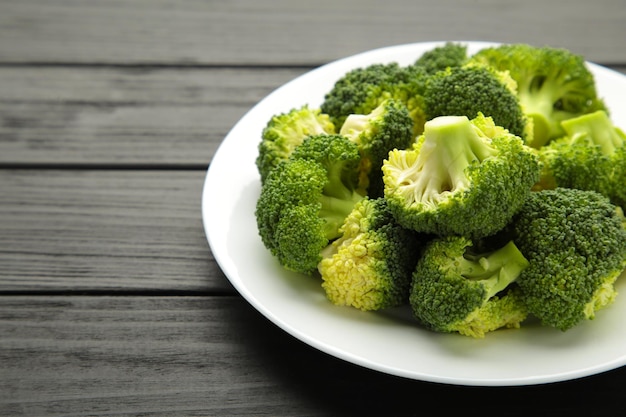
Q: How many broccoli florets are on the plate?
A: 12